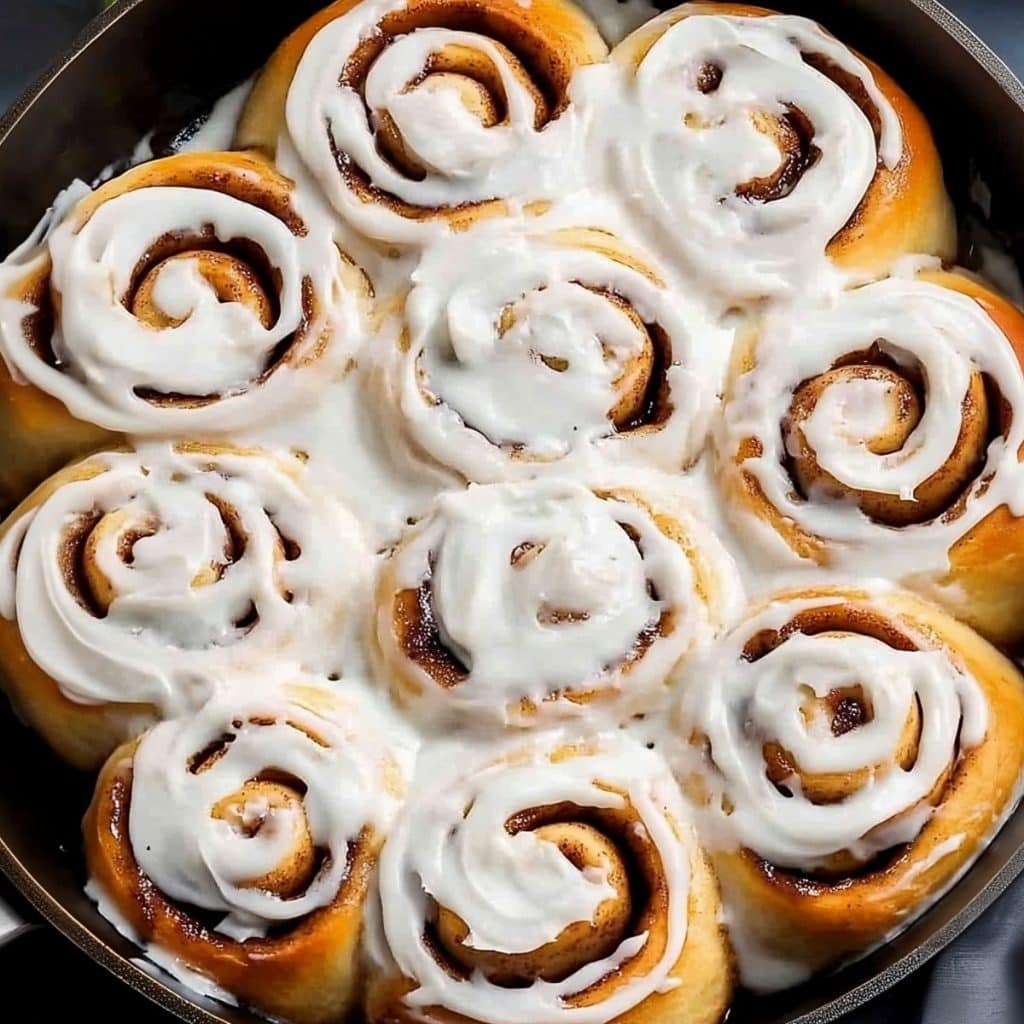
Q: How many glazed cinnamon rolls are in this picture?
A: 10